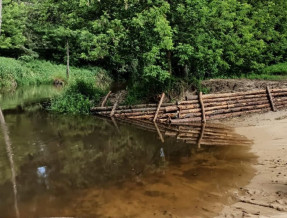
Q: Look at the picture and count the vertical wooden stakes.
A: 5